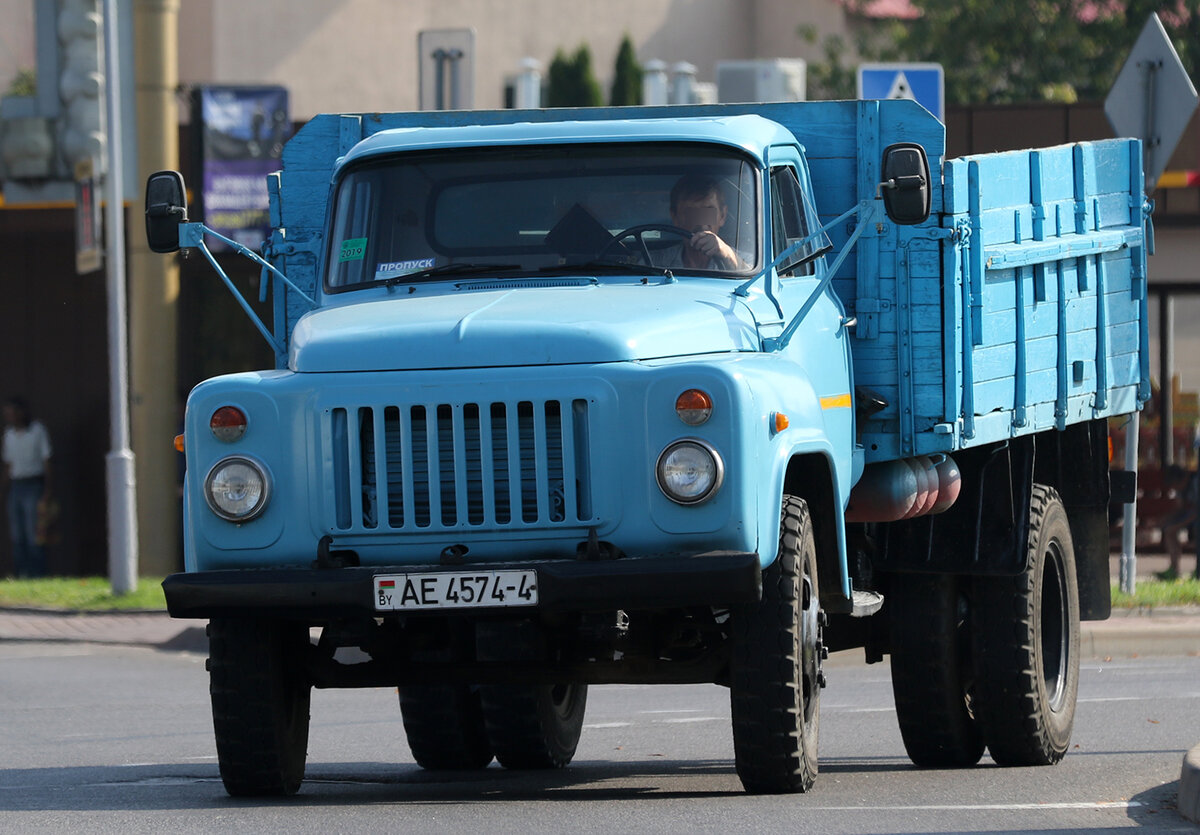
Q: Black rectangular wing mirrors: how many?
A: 2